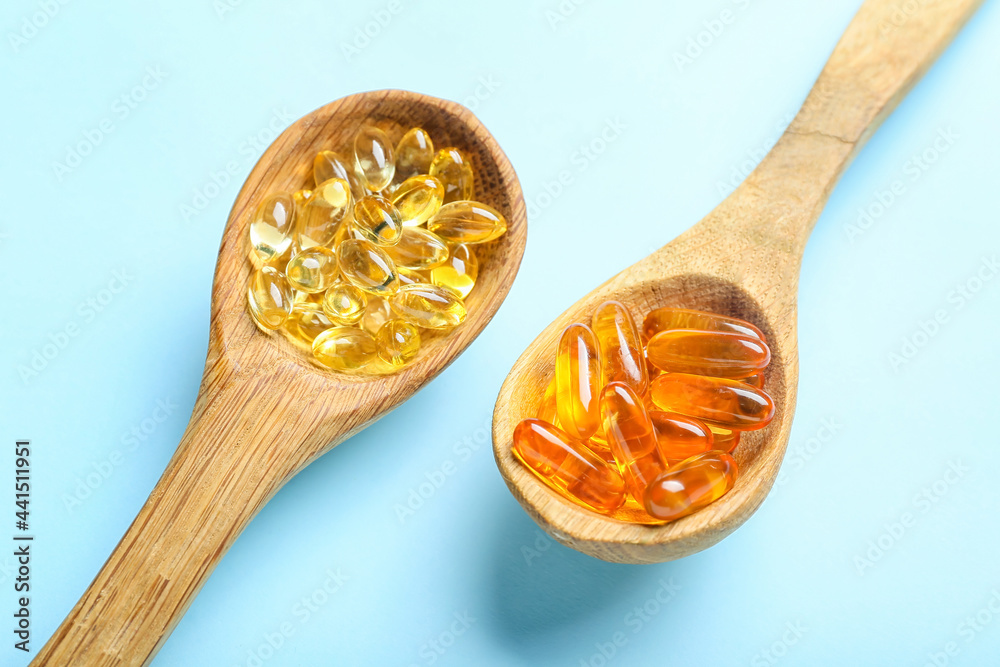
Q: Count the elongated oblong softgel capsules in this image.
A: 12